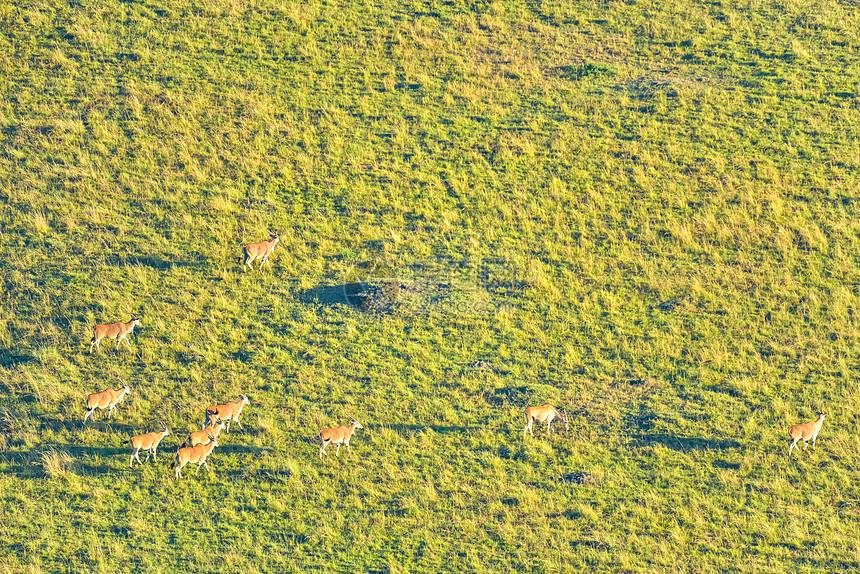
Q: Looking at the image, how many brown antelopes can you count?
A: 10